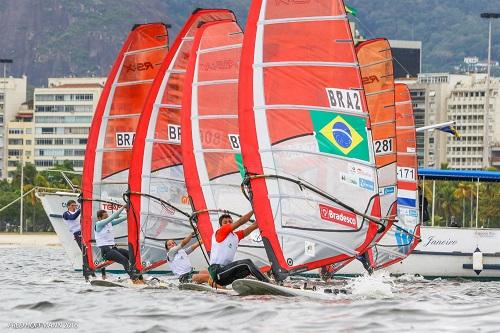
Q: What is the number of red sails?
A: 6